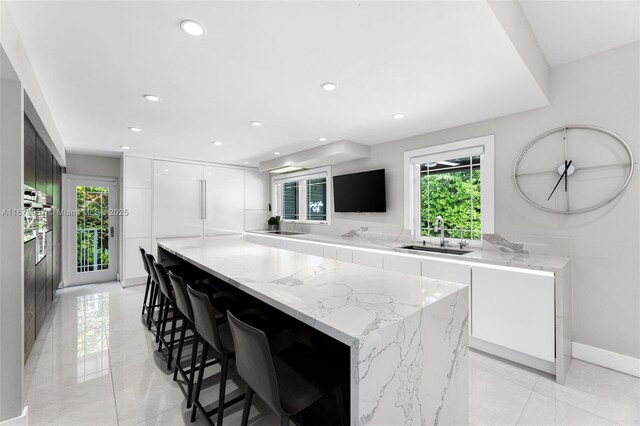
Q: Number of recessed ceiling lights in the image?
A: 11